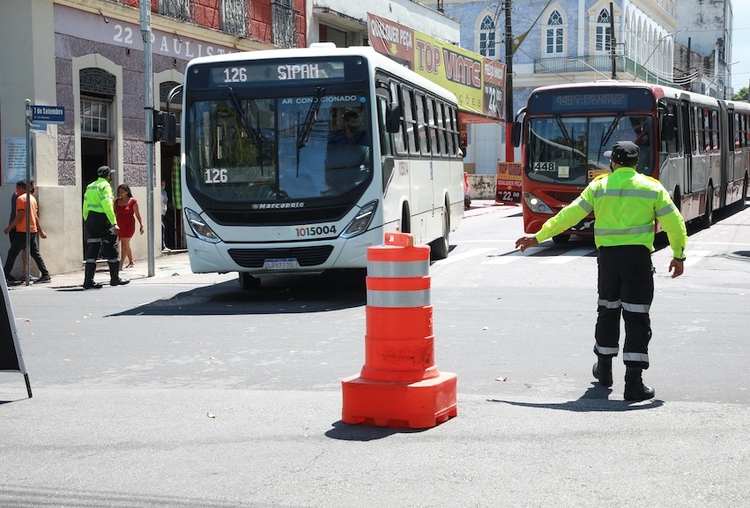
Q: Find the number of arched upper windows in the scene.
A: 3